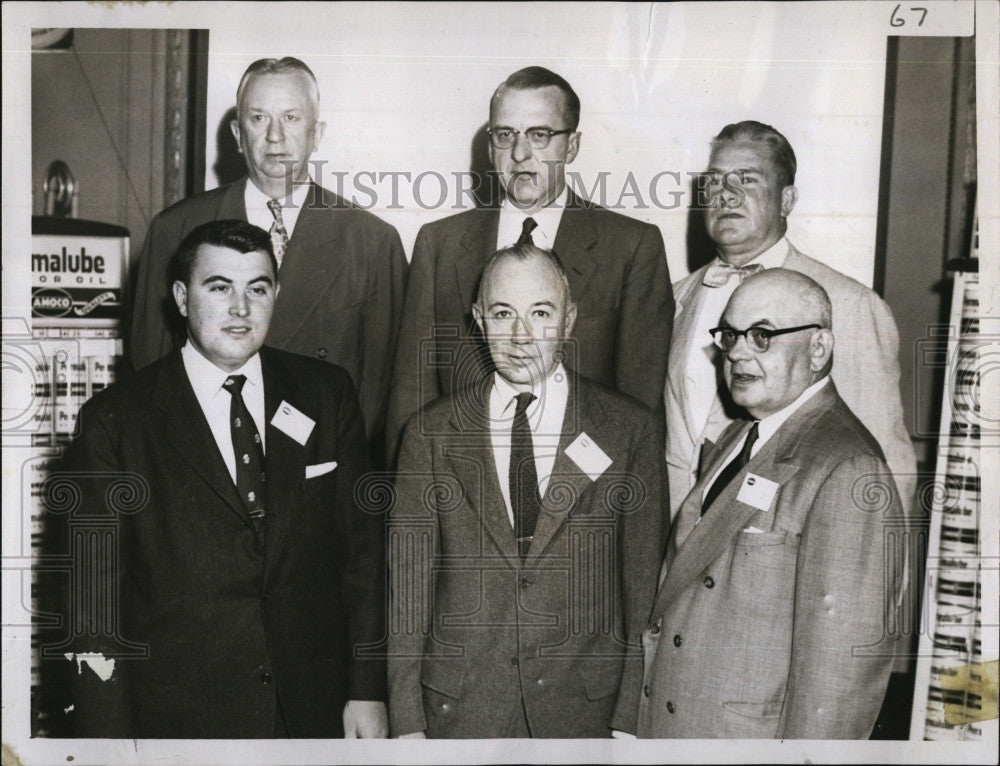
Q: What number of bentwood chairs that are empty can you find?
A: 0